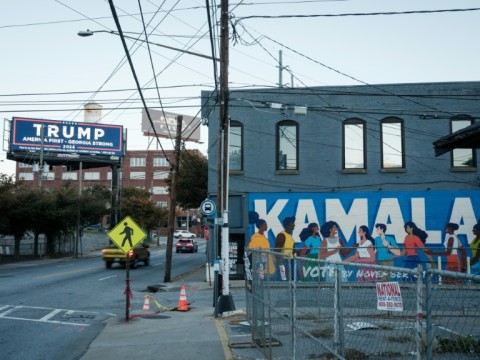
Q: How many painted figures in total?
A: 9